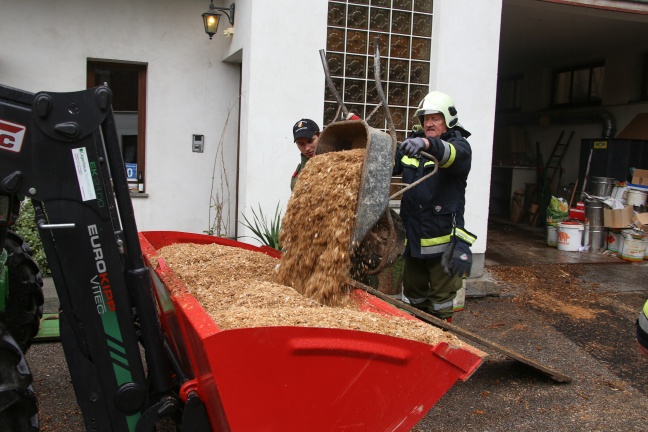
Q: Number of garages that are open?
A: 1